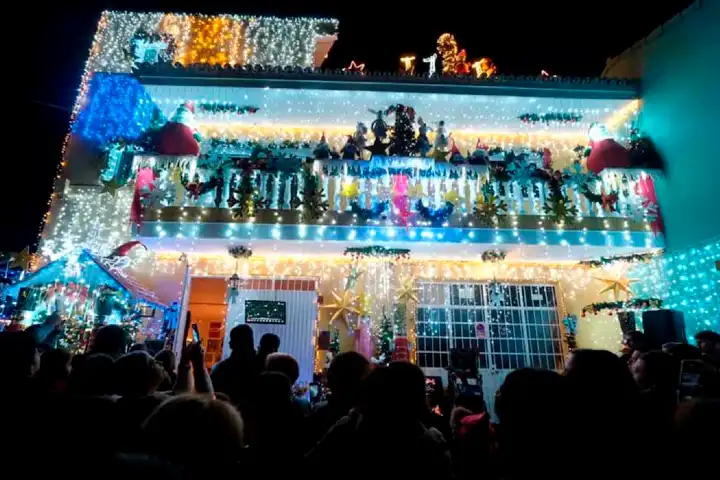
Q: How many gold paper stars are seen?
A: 3